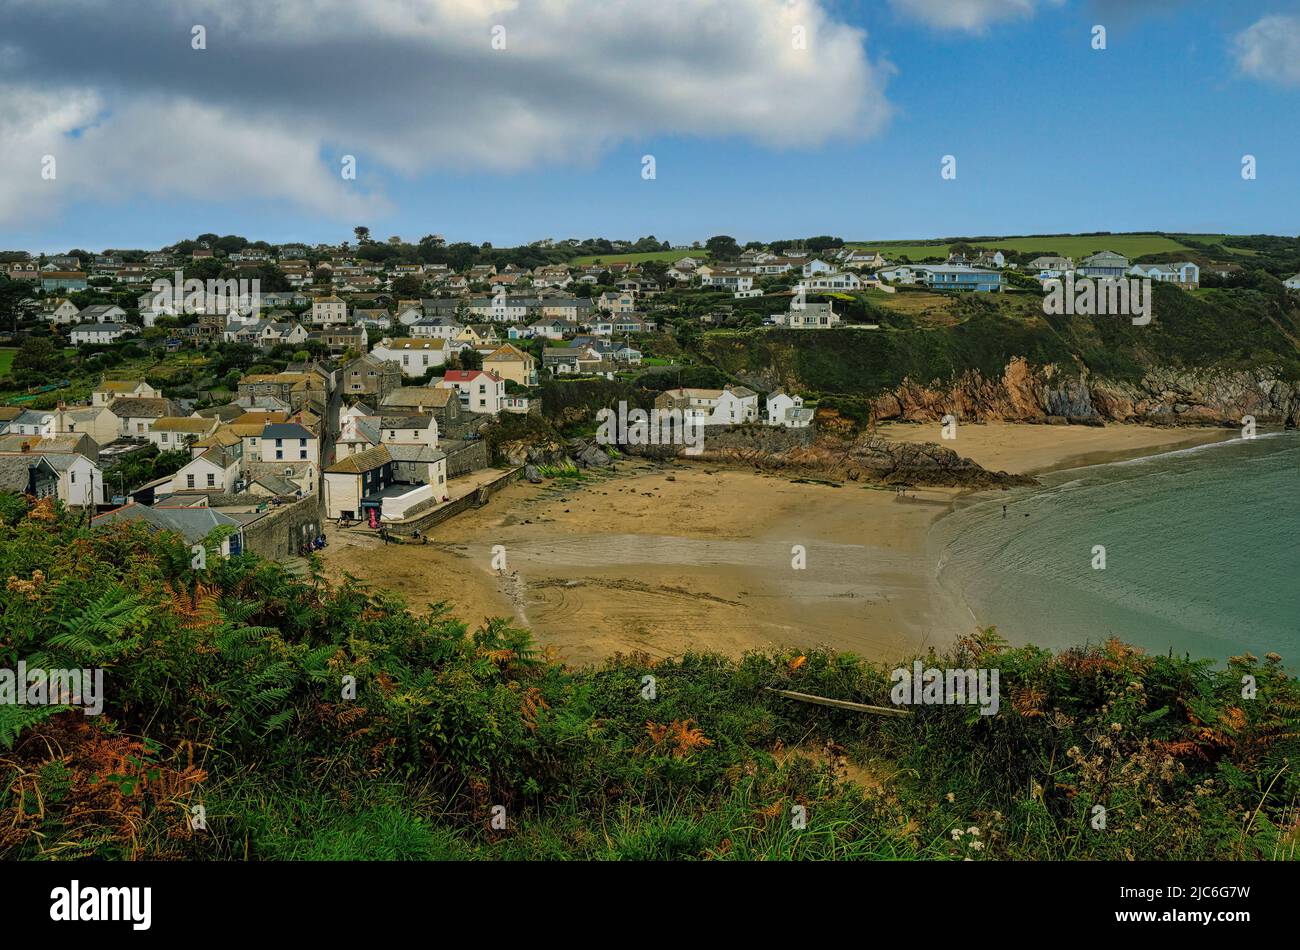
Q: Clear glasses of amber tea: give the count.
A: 0